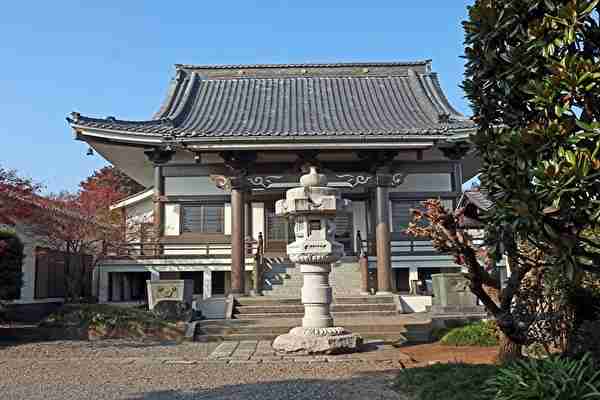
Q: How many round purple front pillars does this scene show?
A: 2